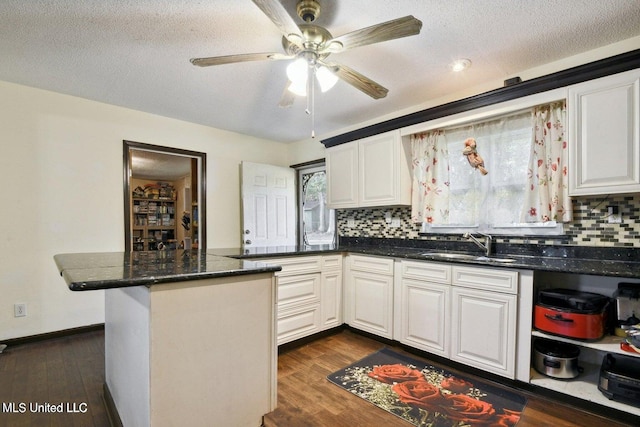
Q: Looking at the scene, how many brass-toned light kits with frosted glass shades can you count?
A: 1